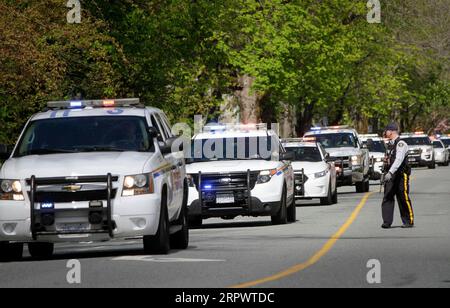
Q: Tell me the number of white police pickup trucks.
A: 1